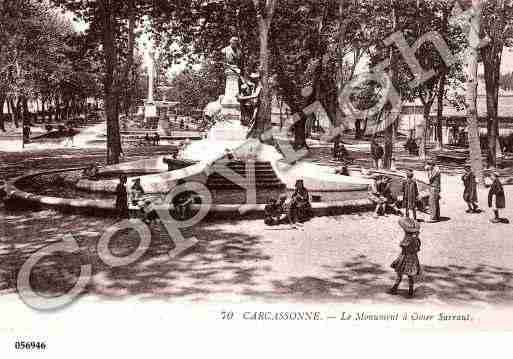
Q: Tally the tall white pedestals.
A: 2